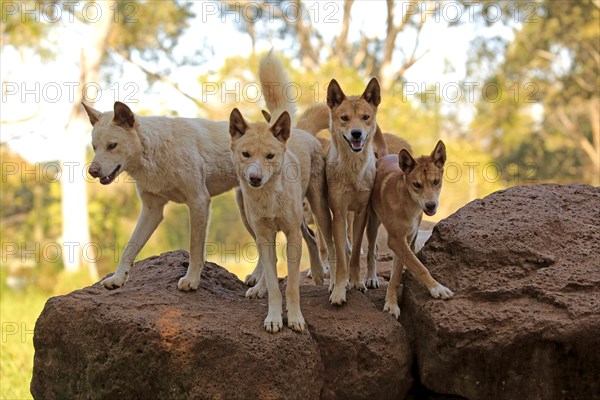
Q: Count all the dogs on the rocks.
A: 4